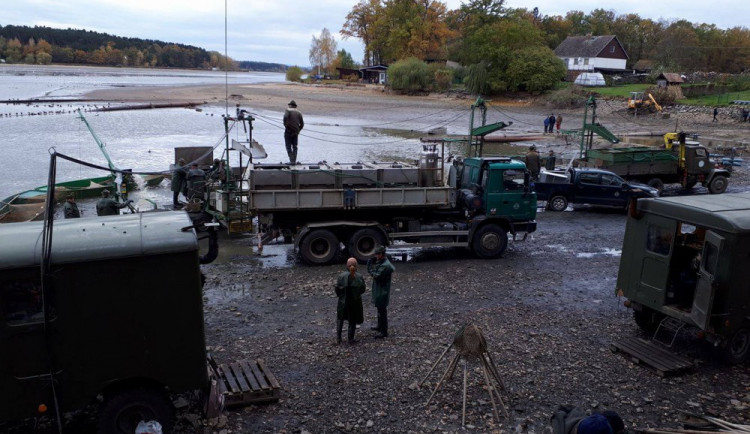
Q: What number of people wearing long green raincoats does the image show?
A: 2